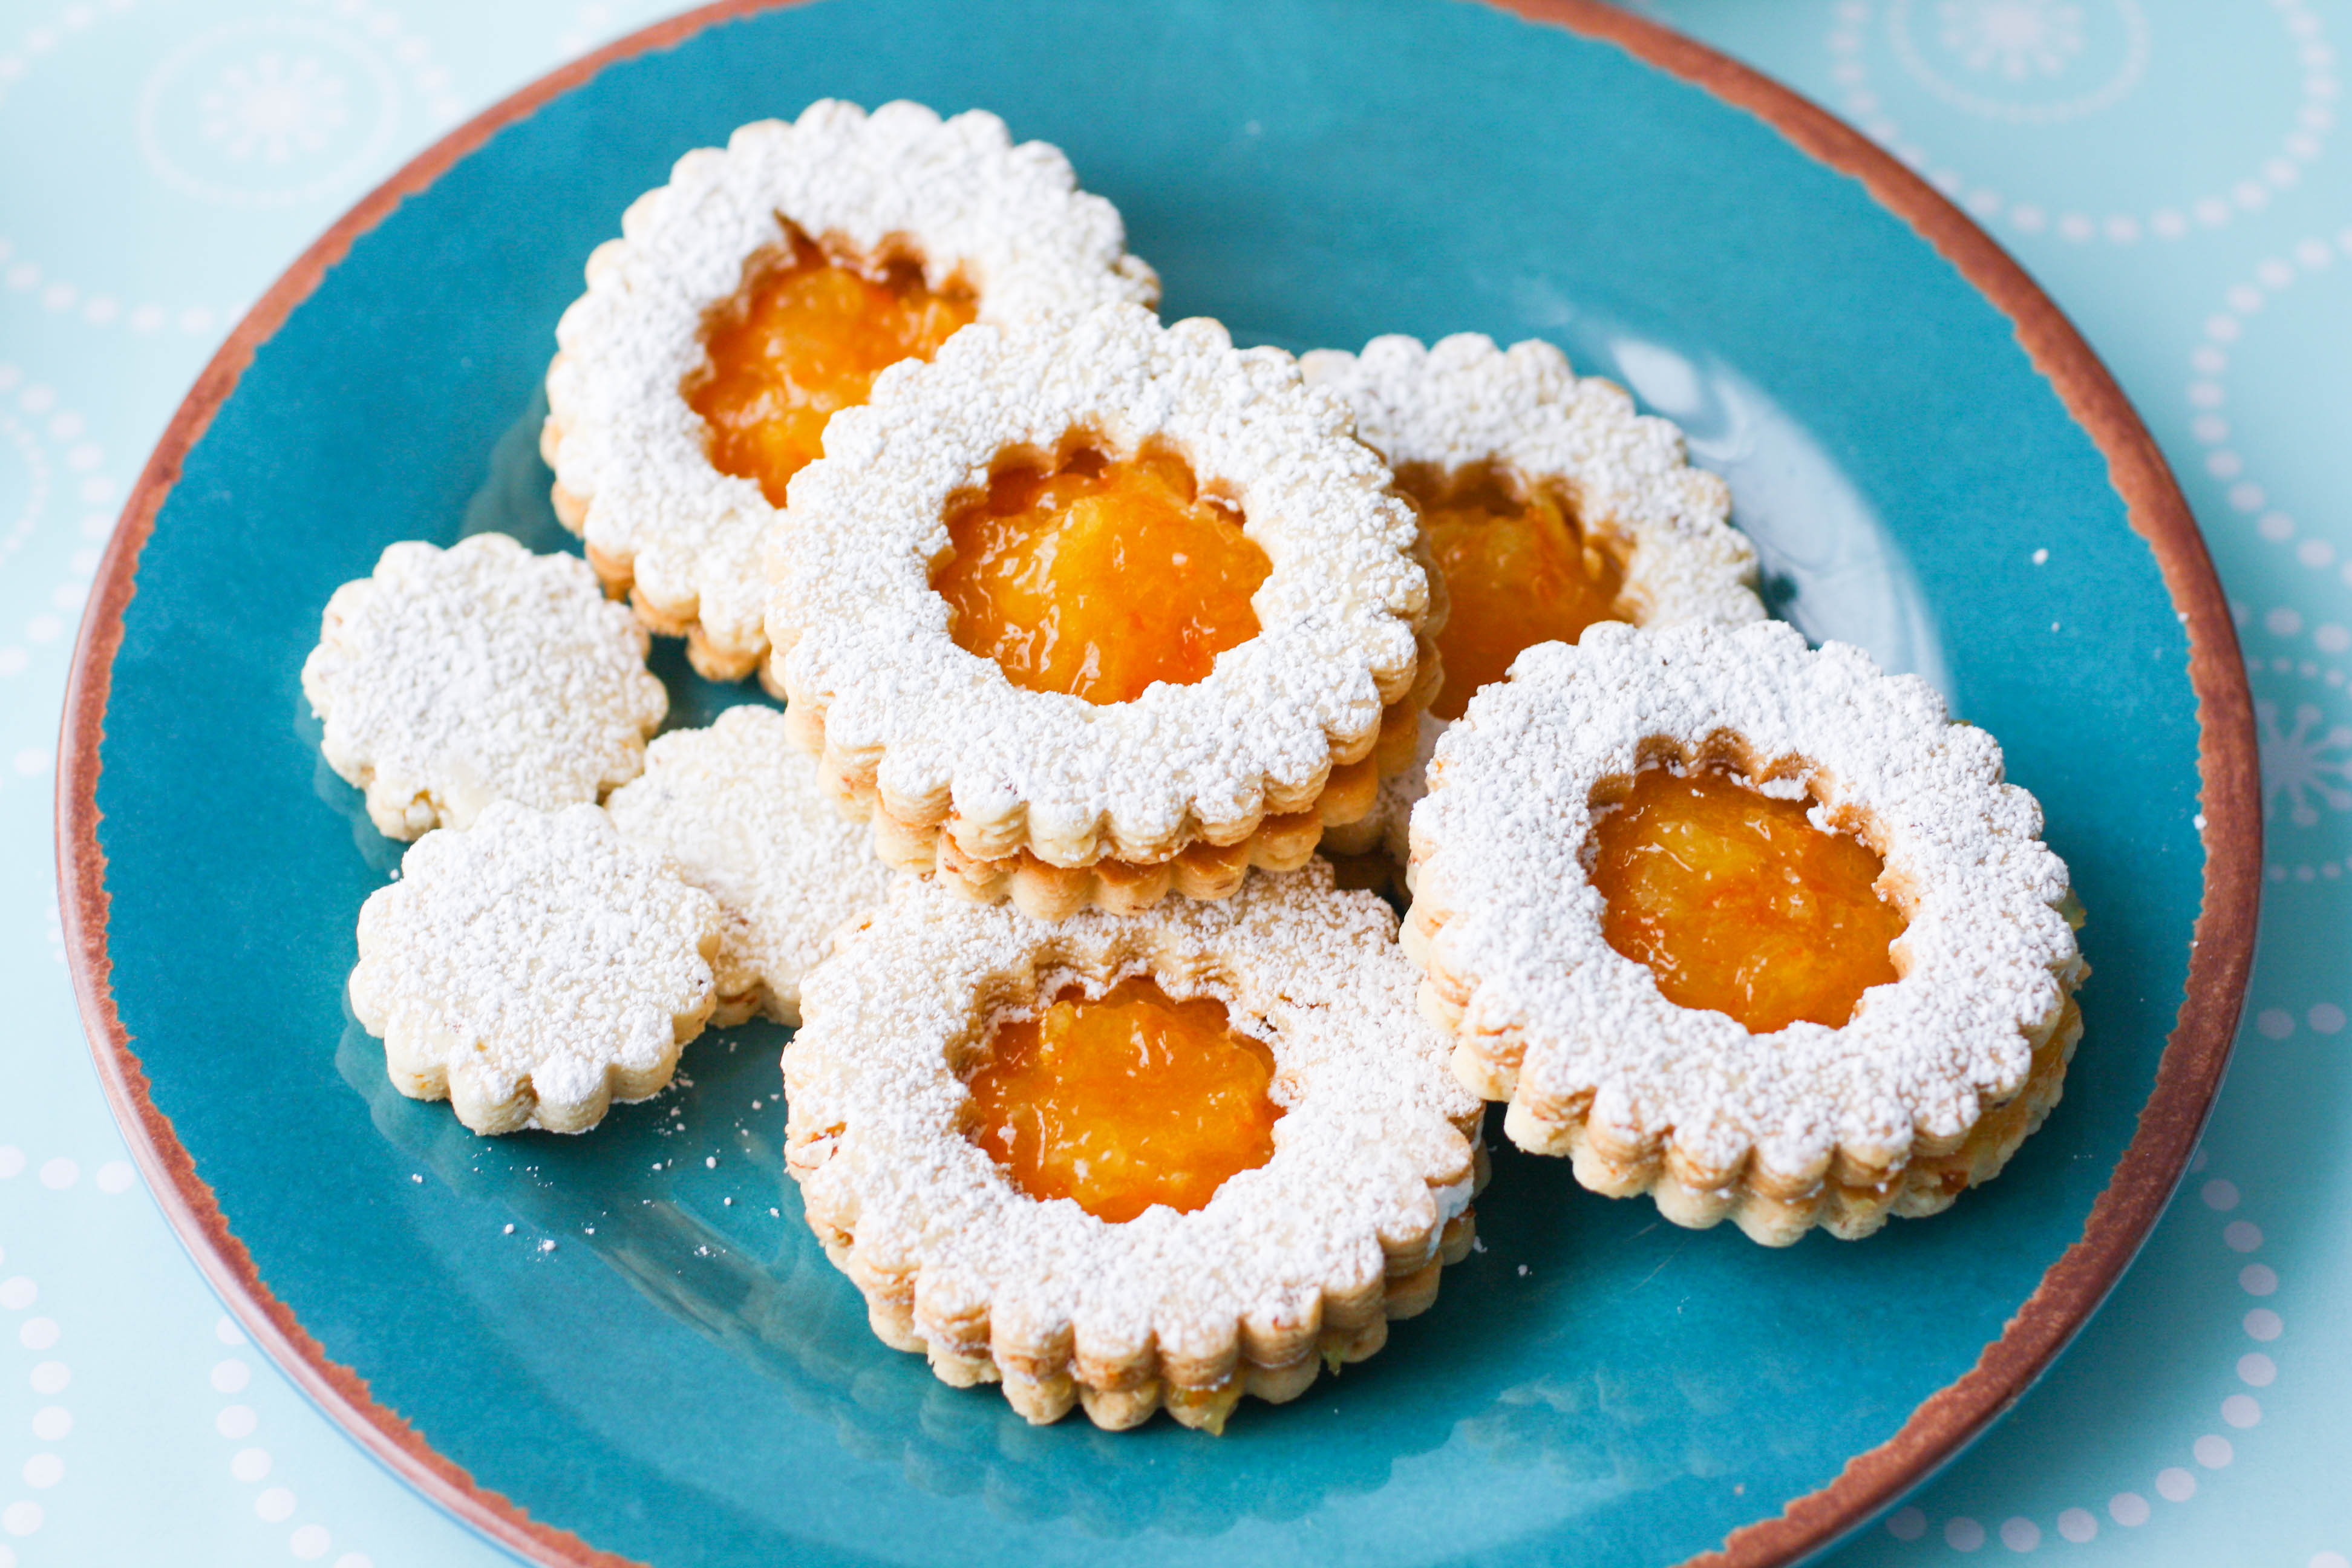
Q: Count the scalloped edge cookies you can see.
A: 8